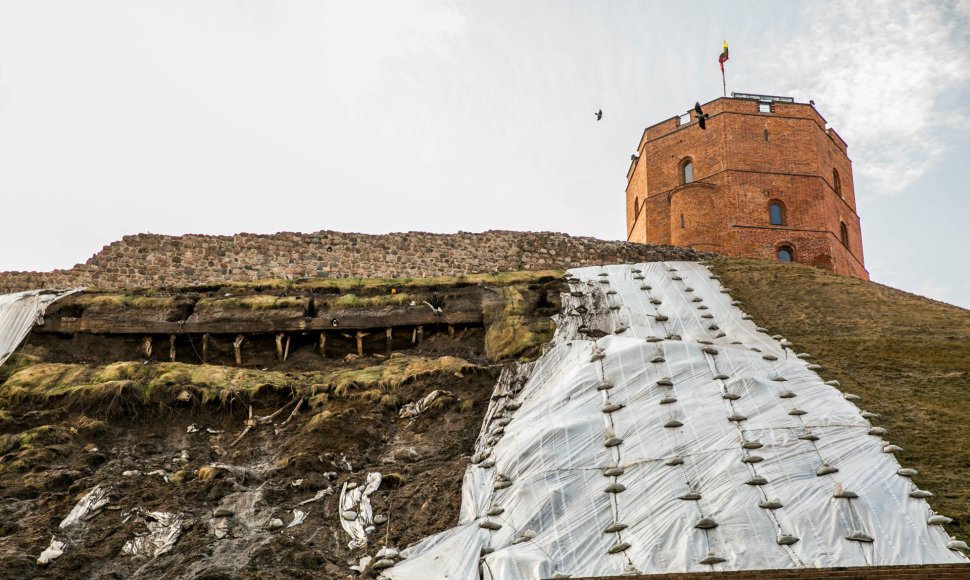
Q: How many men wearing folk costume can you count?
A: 0